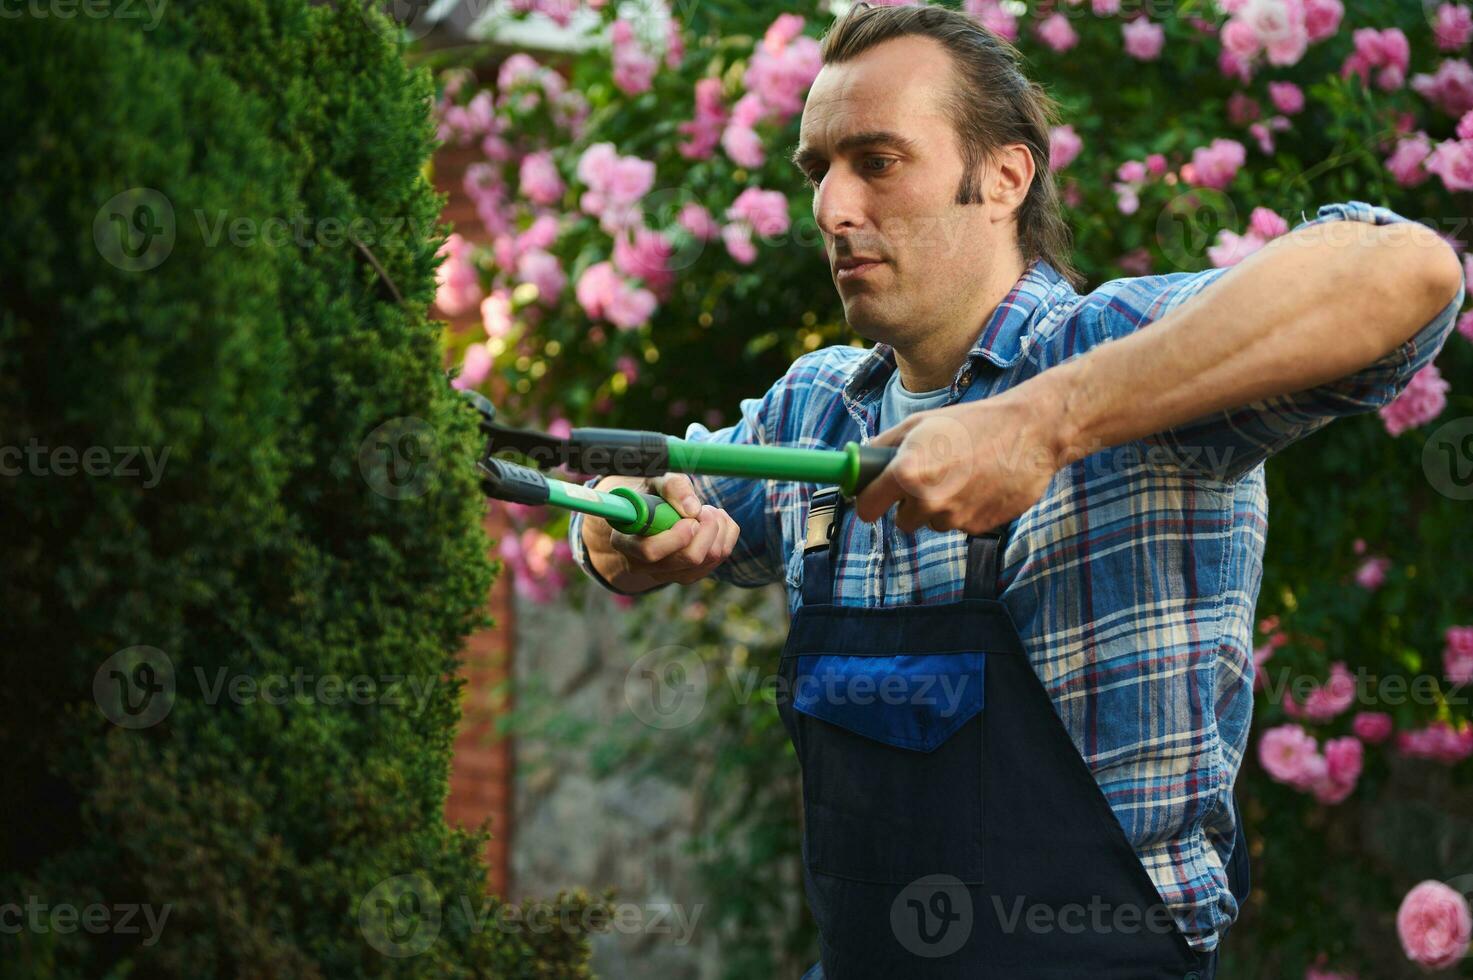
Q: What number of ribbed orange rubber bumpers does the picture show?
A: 0